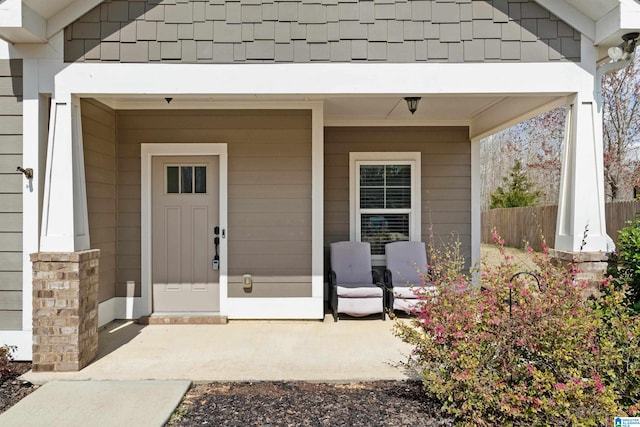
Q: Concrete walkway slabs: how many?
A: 1